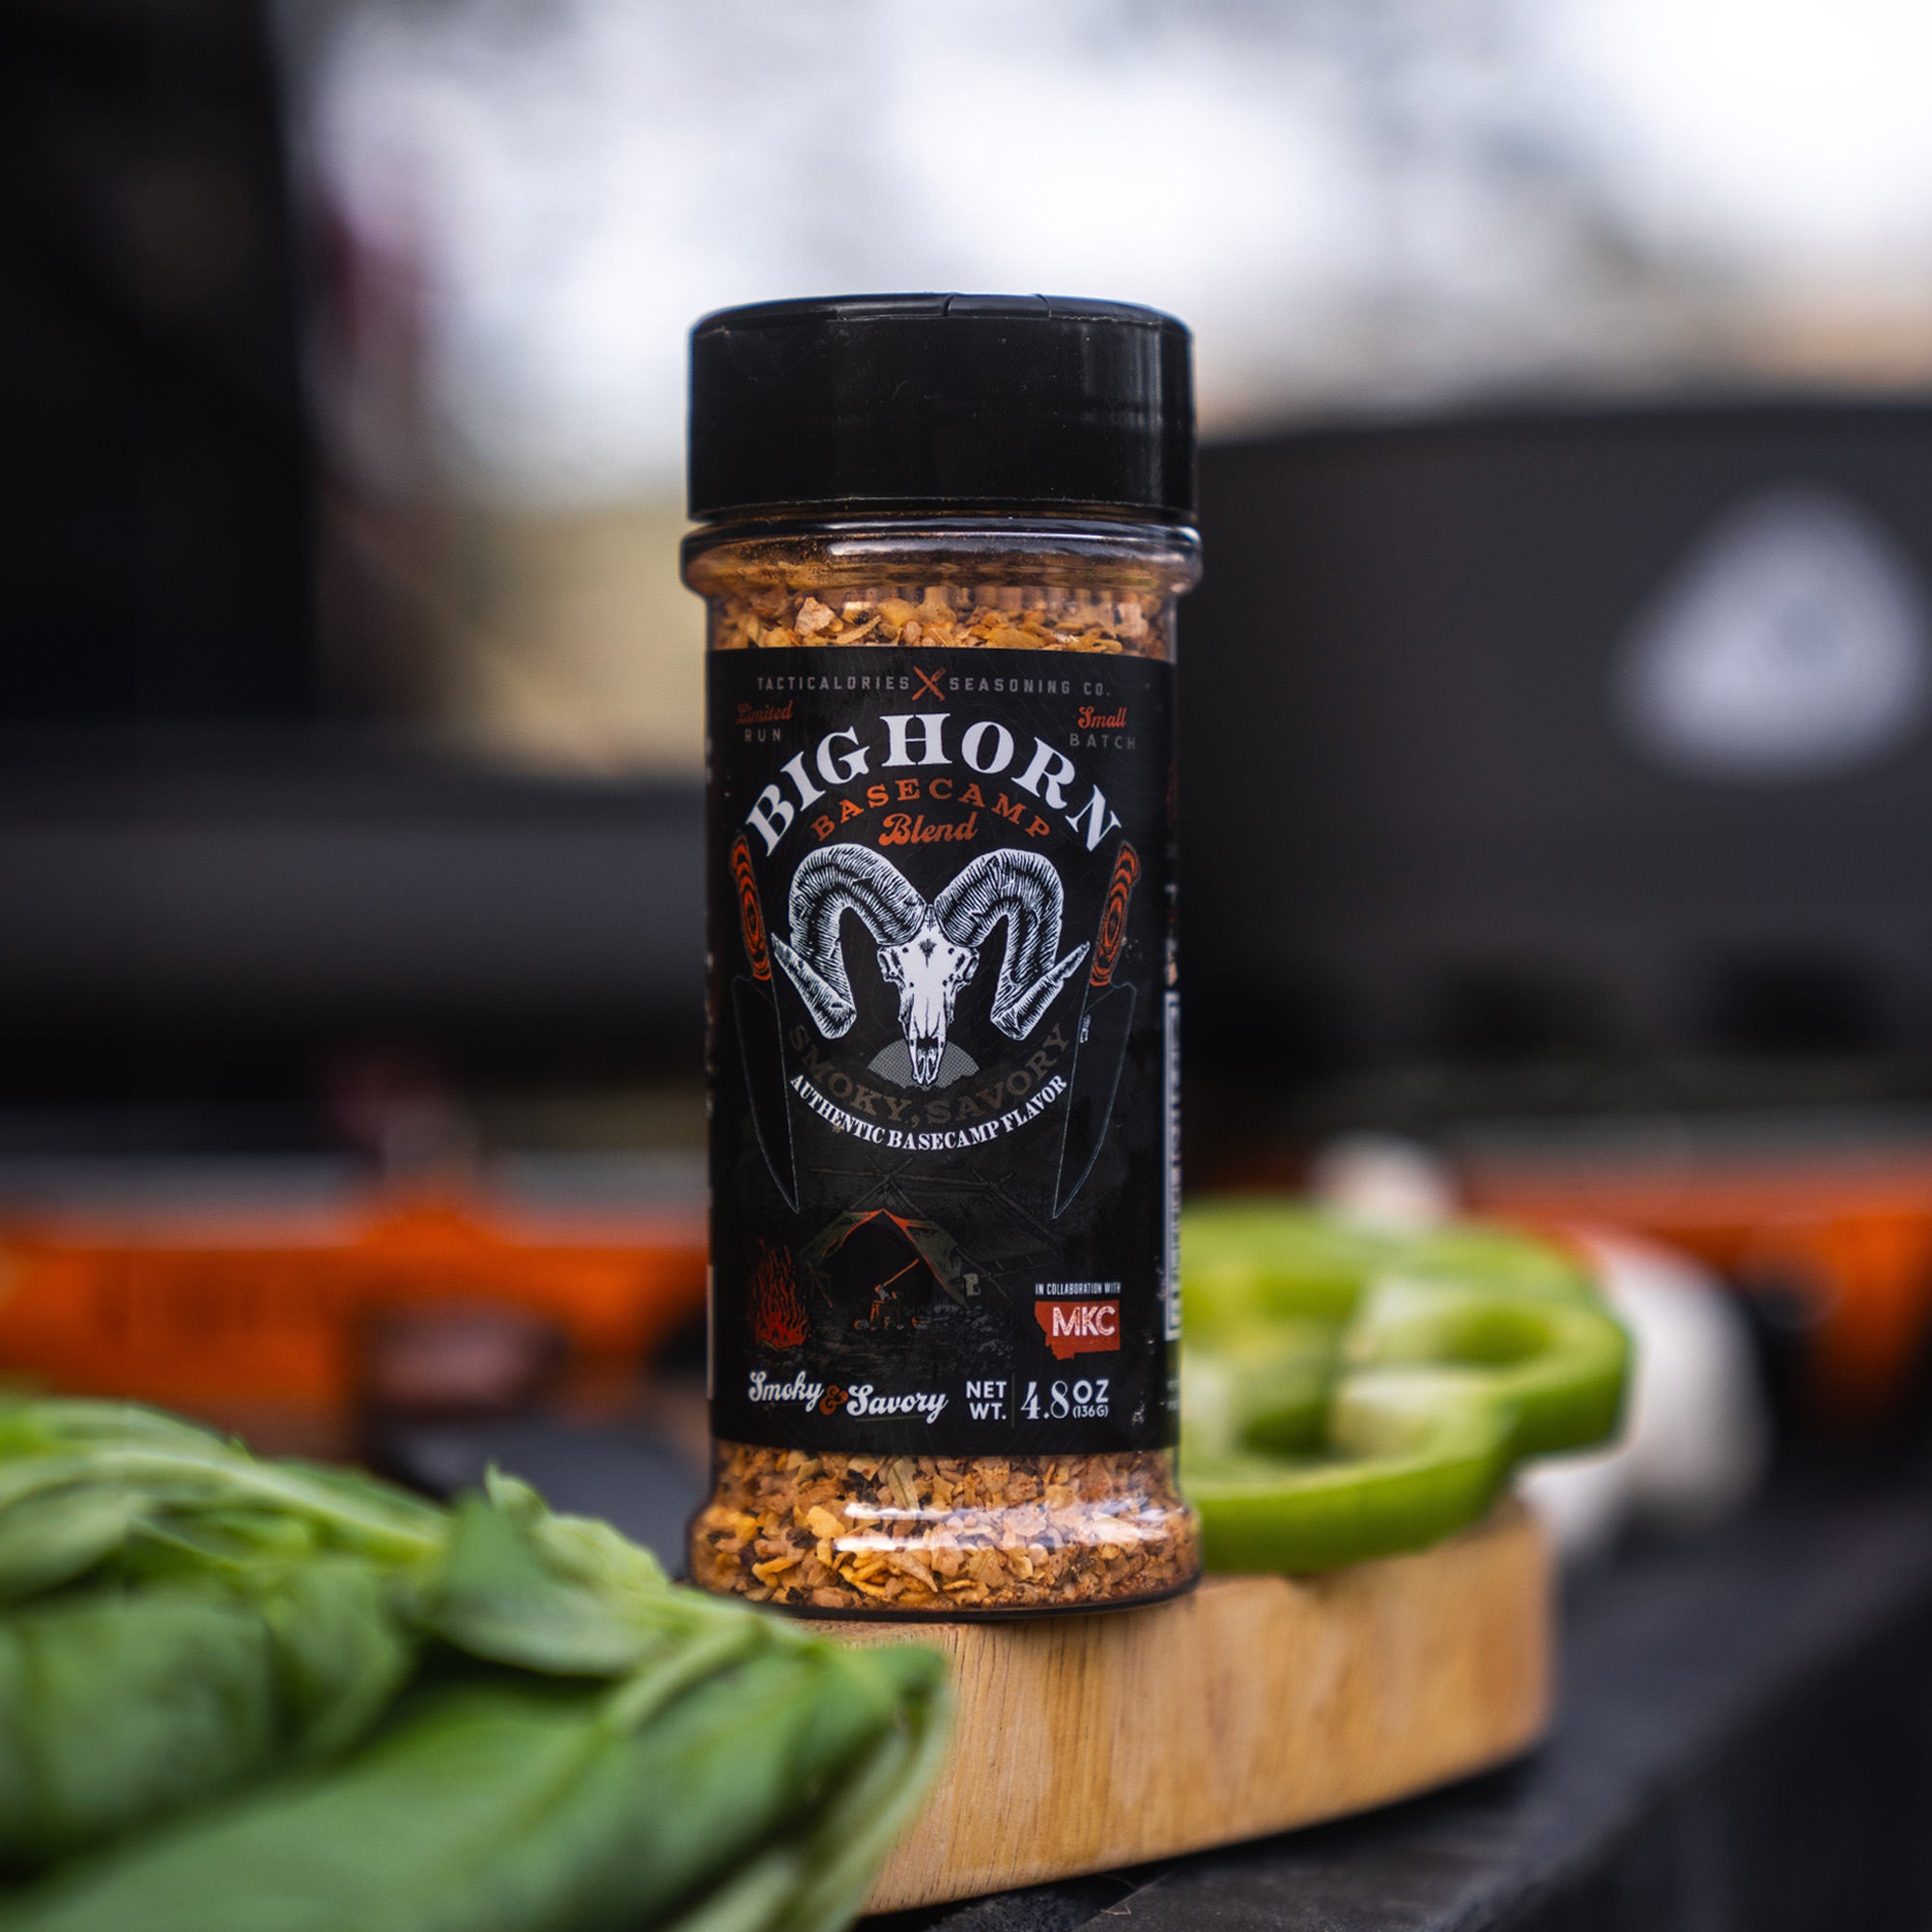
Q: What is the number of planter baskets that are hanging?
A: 0